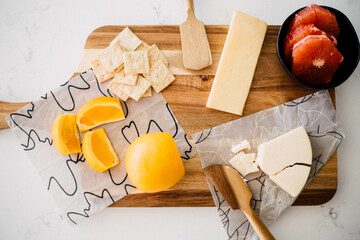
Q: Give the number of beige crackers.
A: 11